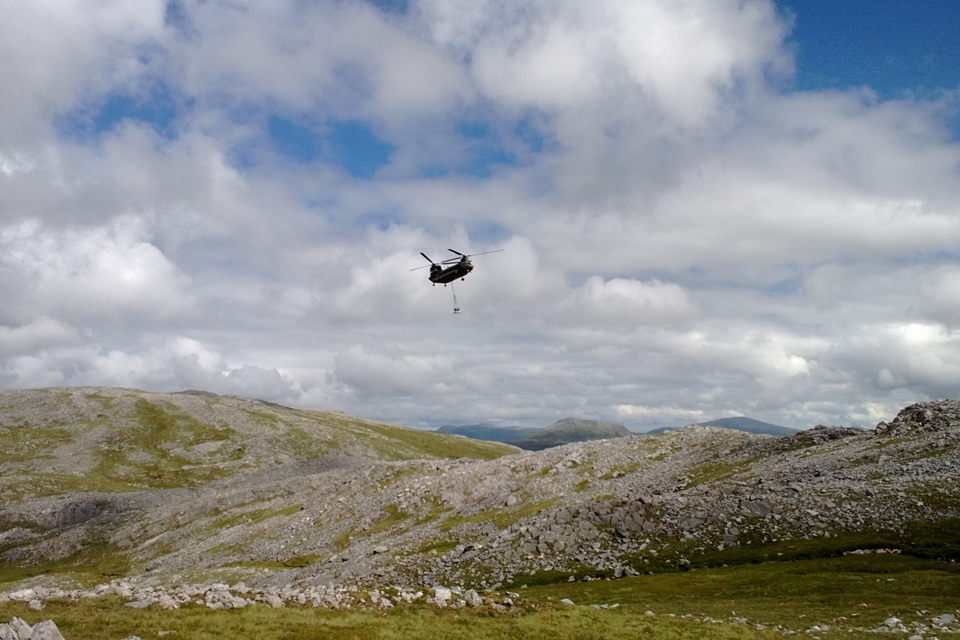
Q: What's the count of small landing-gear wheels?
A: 3